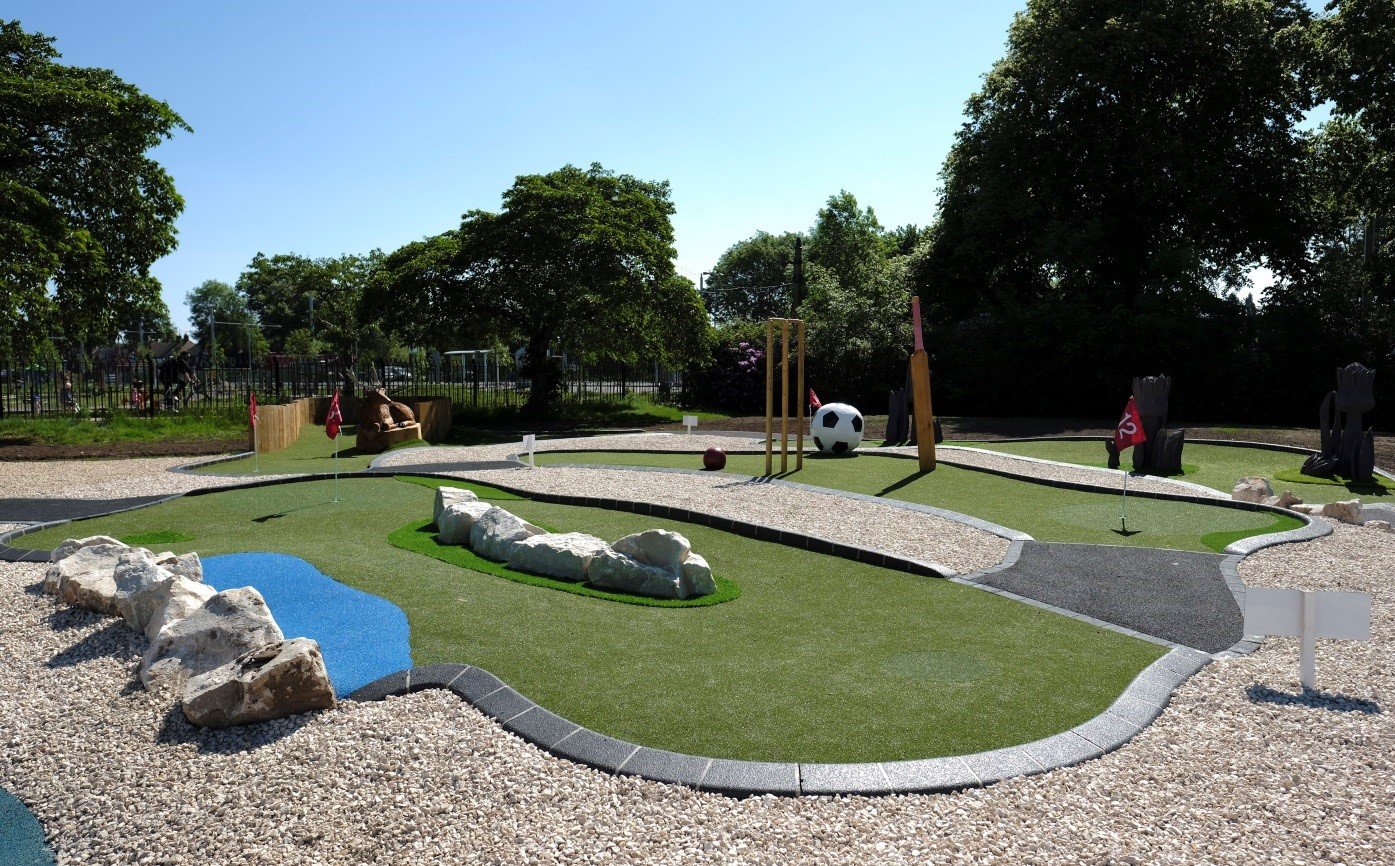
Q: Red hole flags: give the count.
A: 4